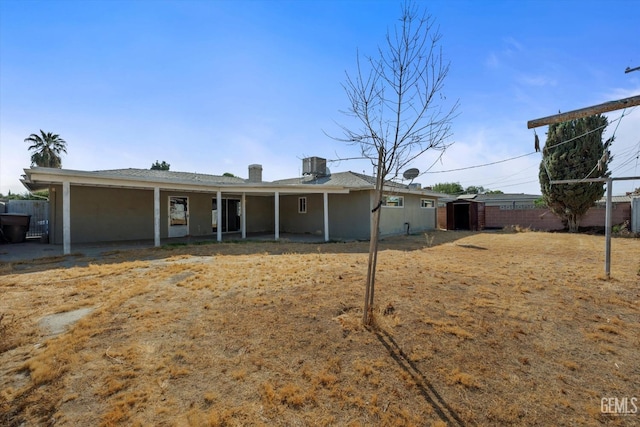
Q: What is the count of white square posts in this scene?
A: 6